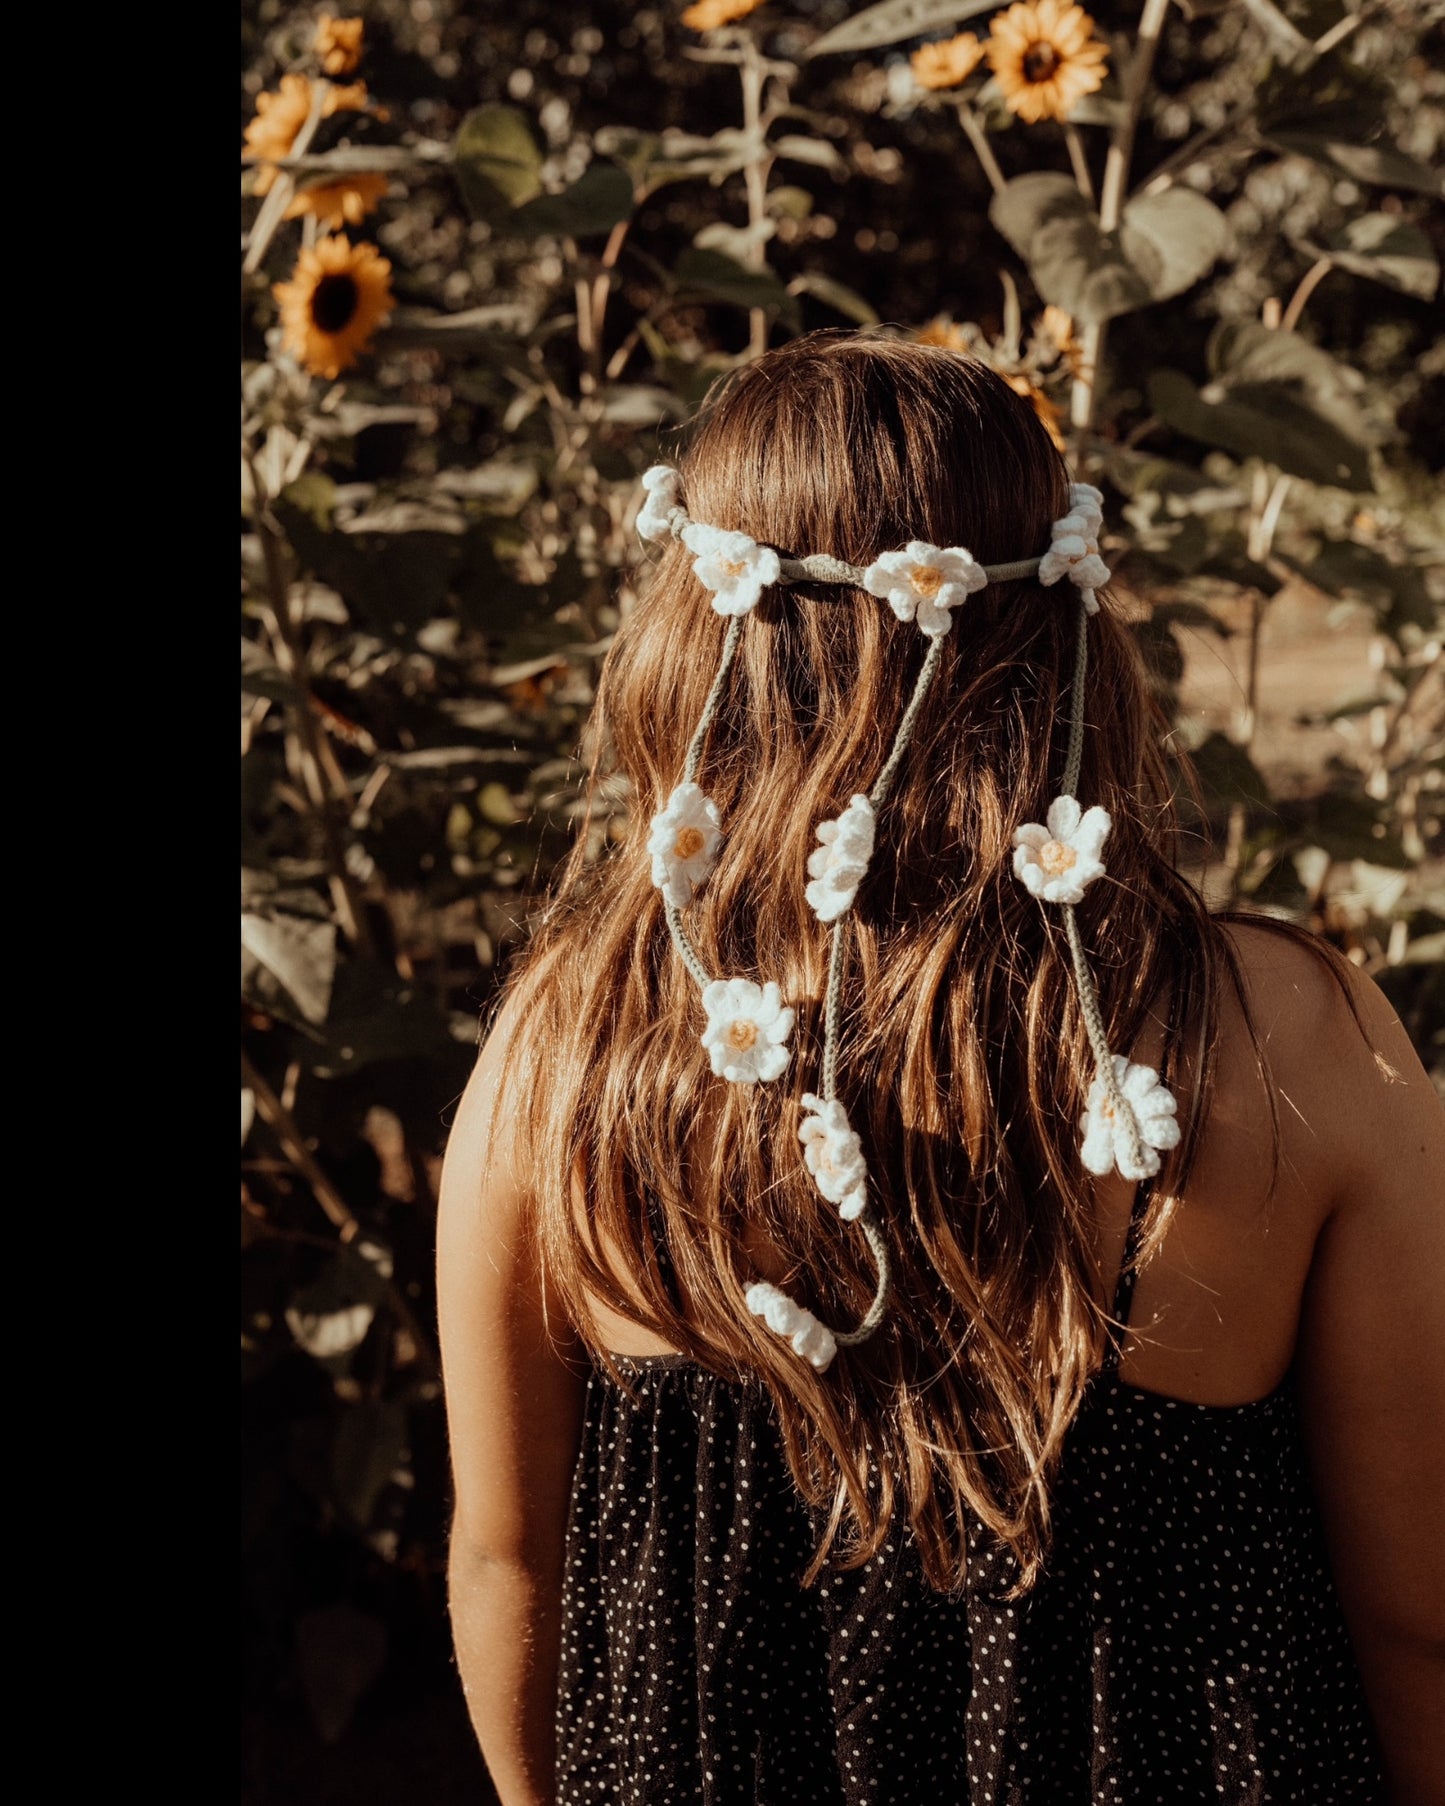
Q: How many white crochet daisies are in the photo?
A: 11